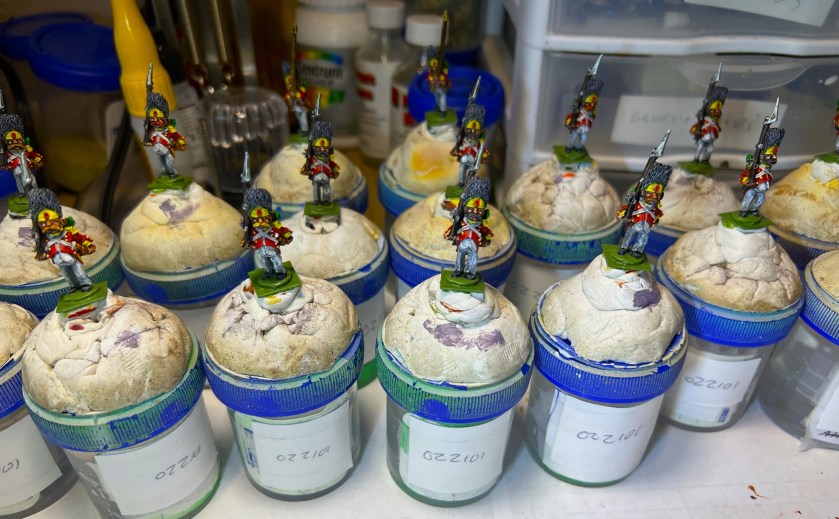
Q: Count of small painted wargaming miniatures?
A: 14